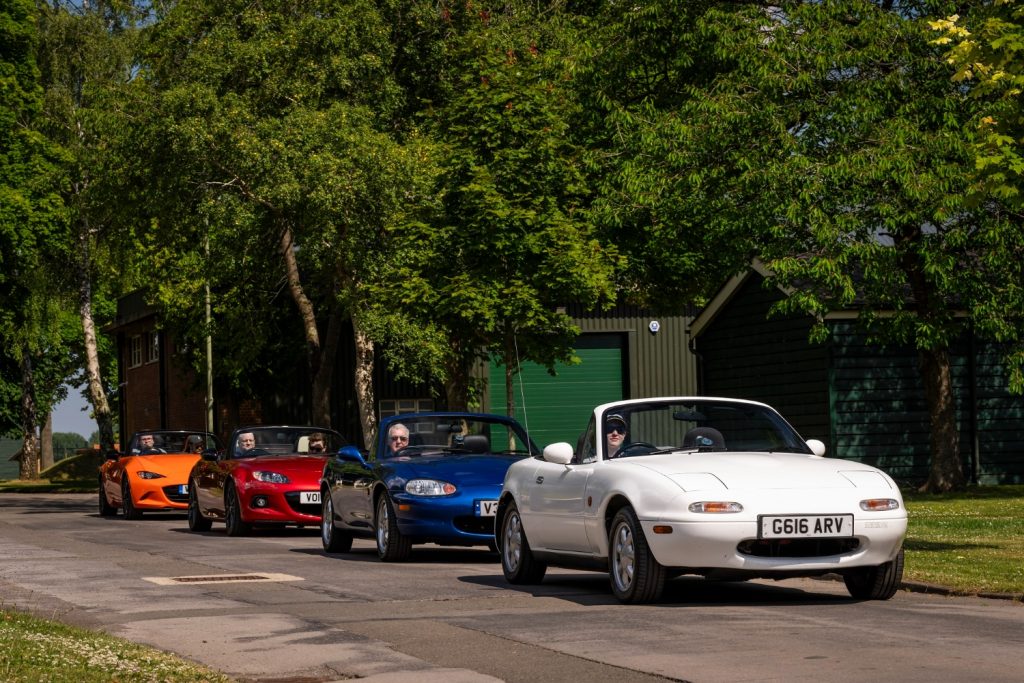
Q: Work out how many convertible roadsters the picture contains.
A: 4